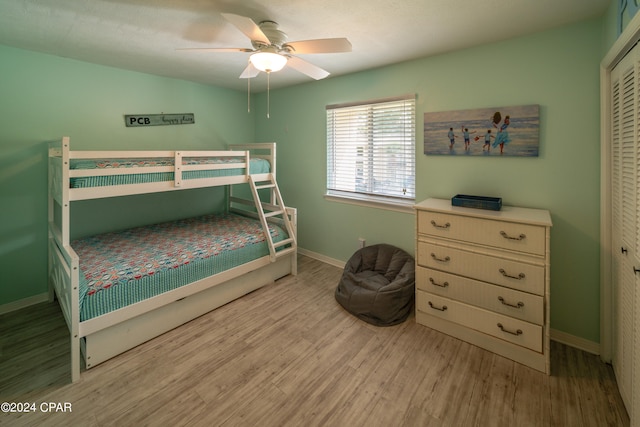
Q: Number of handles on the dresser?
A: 8